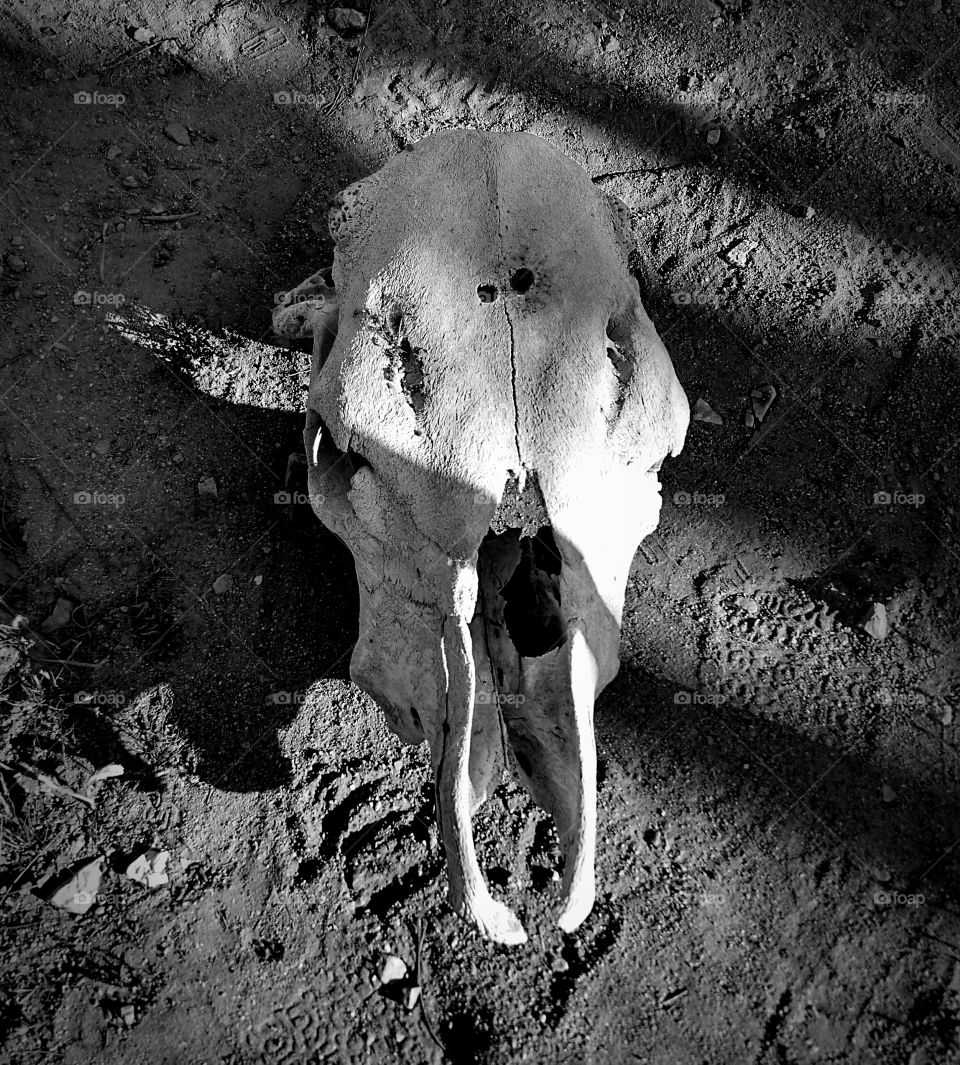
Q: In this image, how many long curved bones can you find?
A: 2